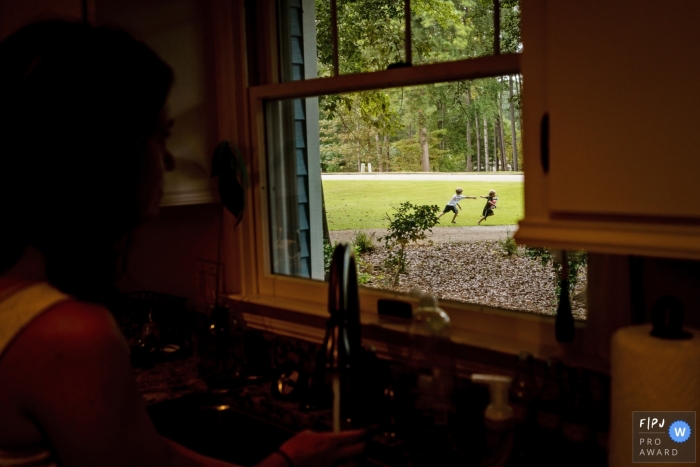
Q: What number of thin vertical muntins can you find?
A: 3